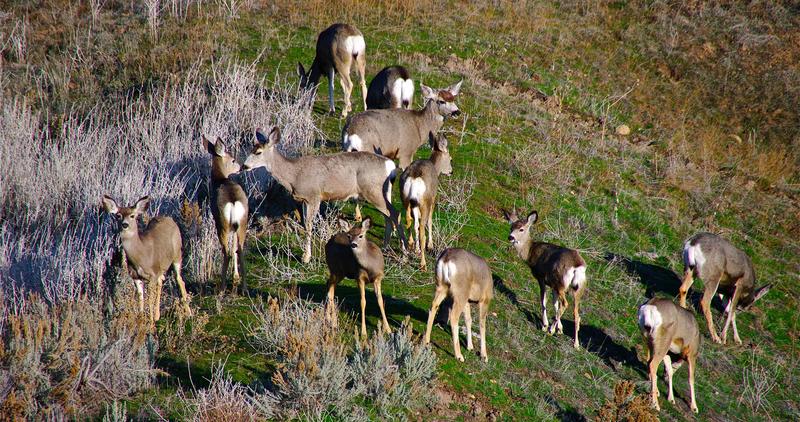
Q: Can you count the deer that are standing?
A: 12